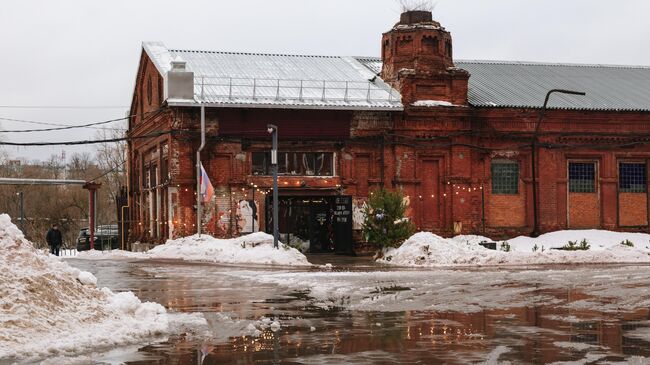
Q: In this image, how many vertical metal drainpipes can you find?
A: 1